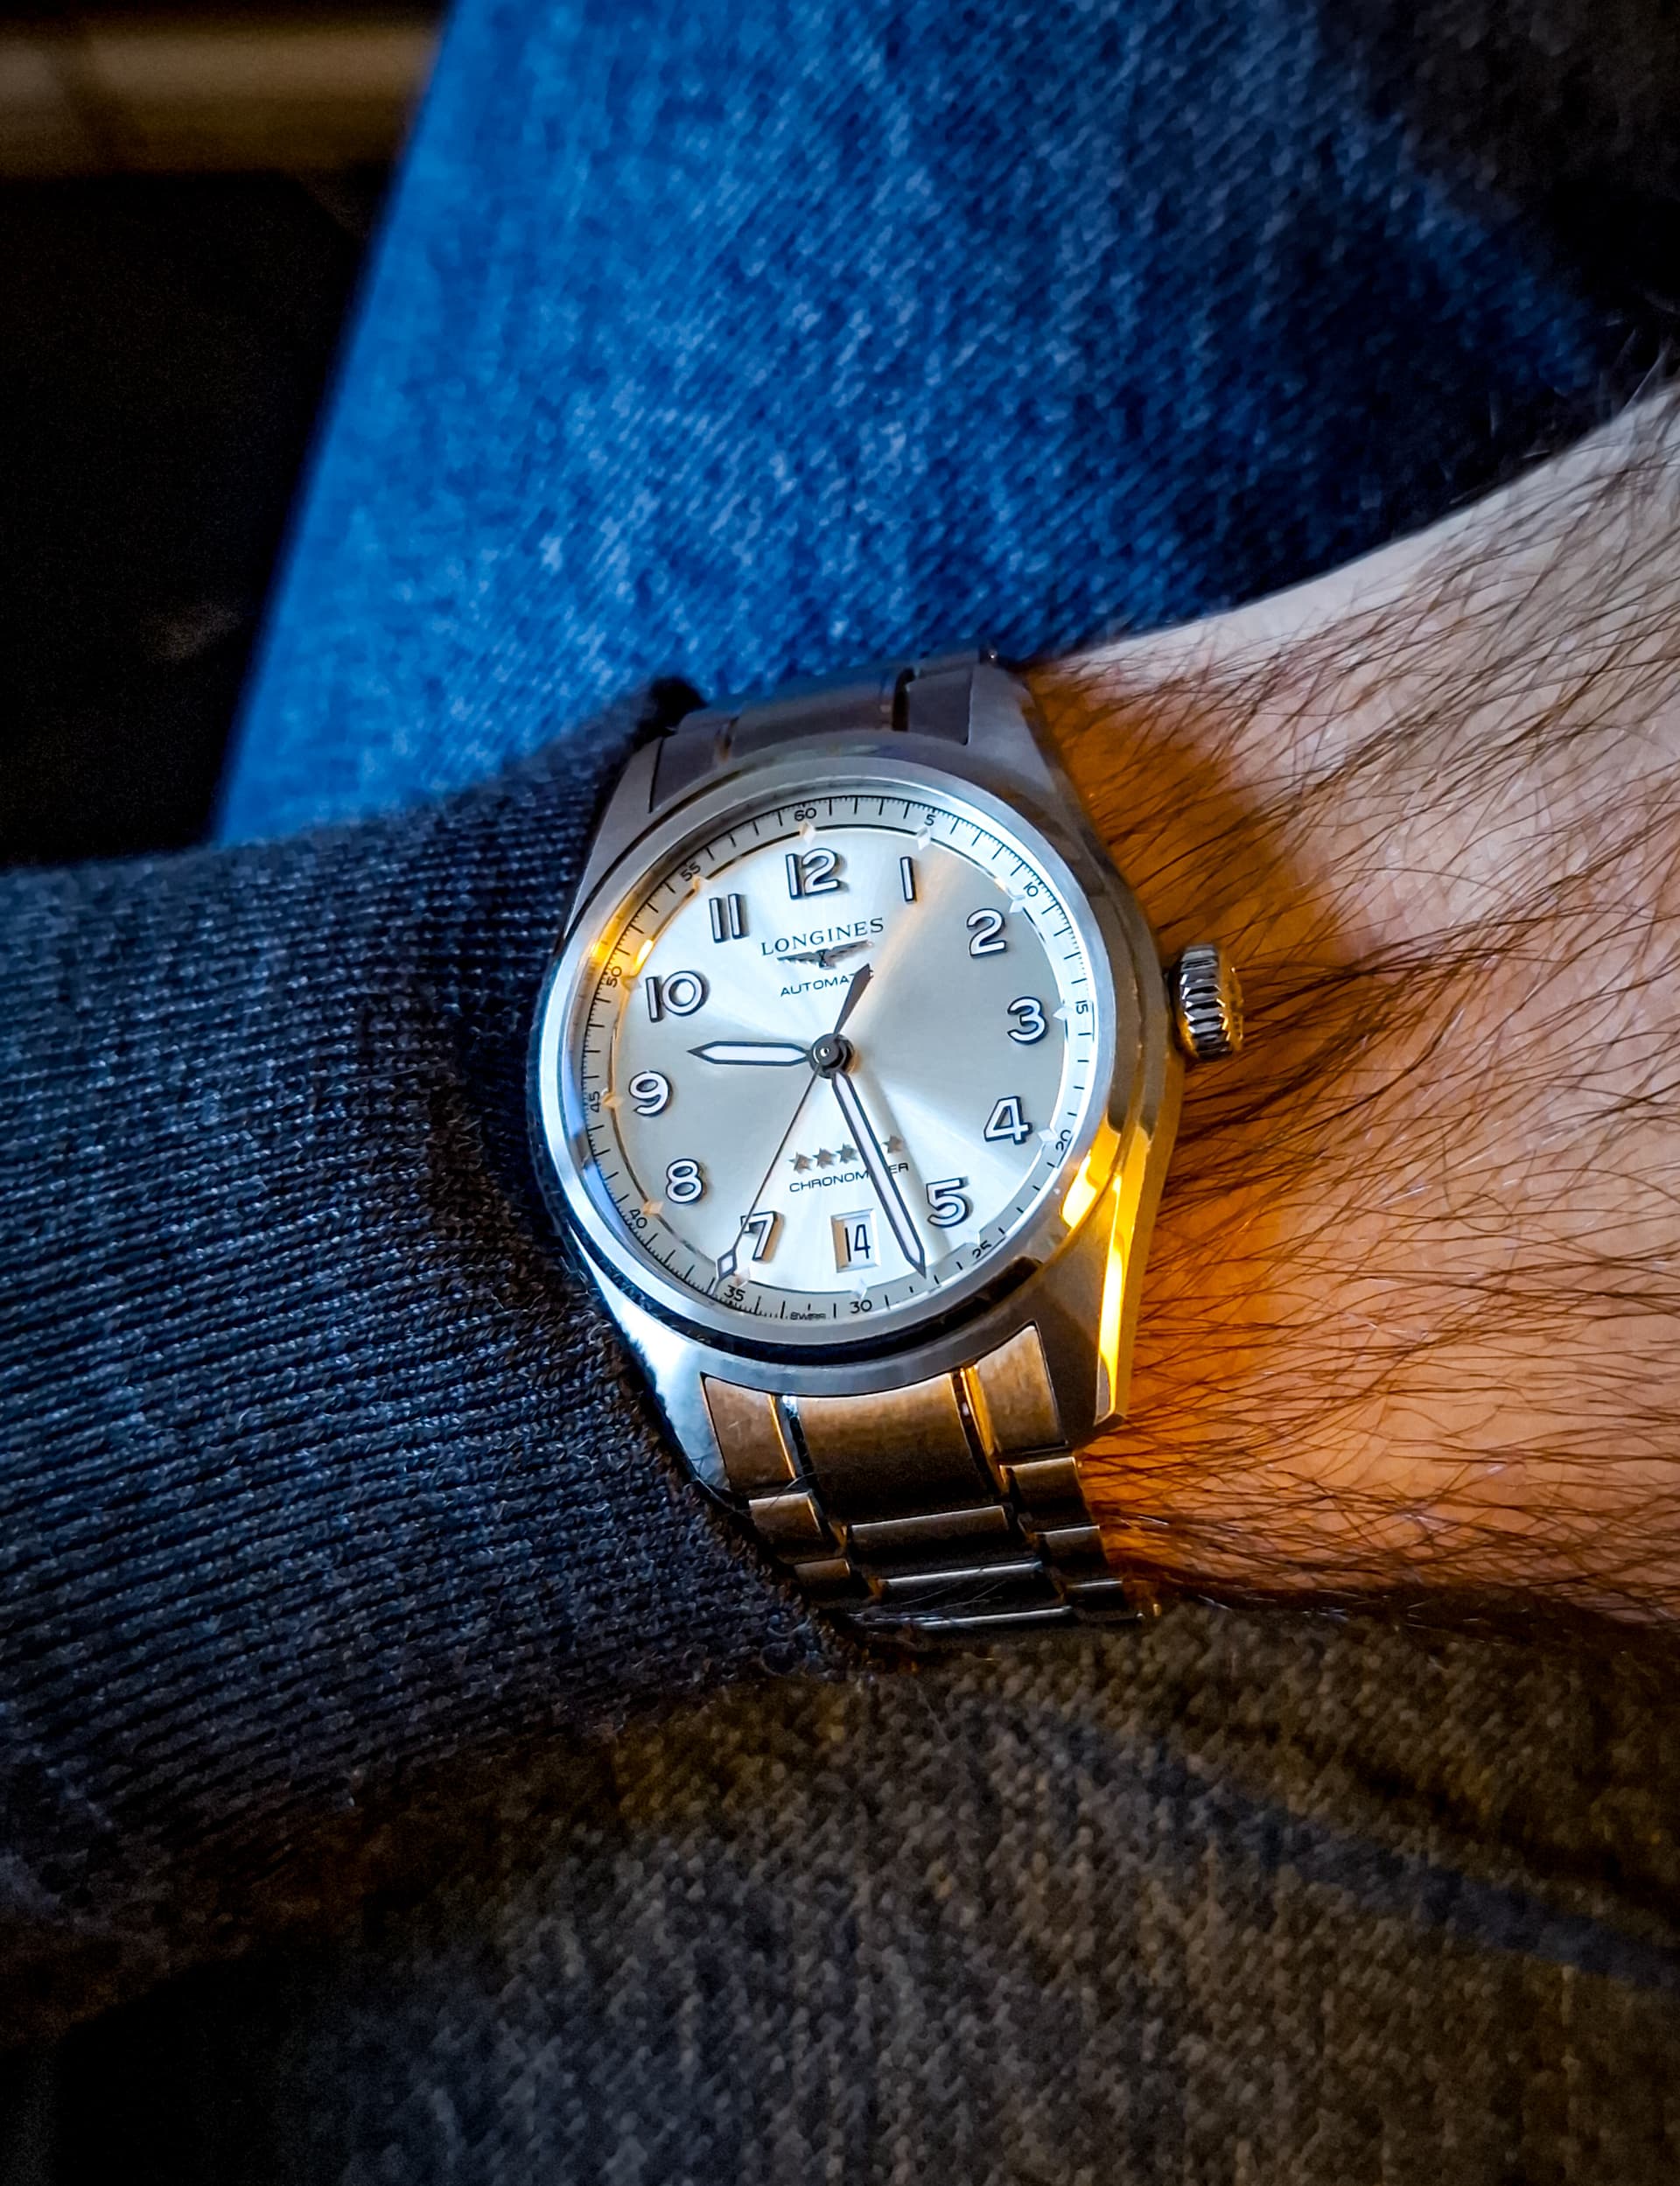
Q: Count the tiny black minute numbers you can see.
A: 12